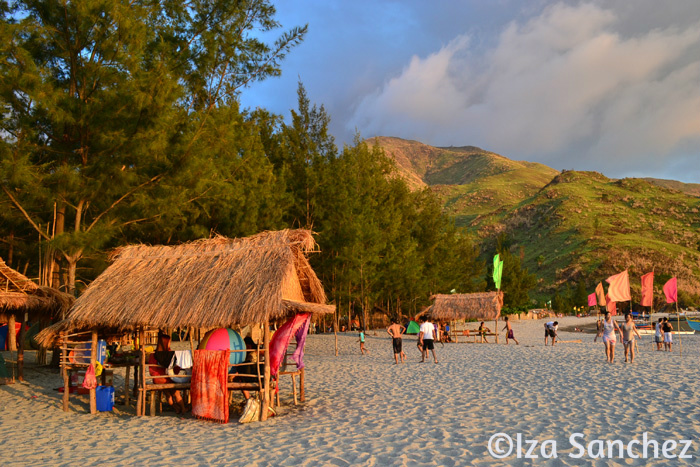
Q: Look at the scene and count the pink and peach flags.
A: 6